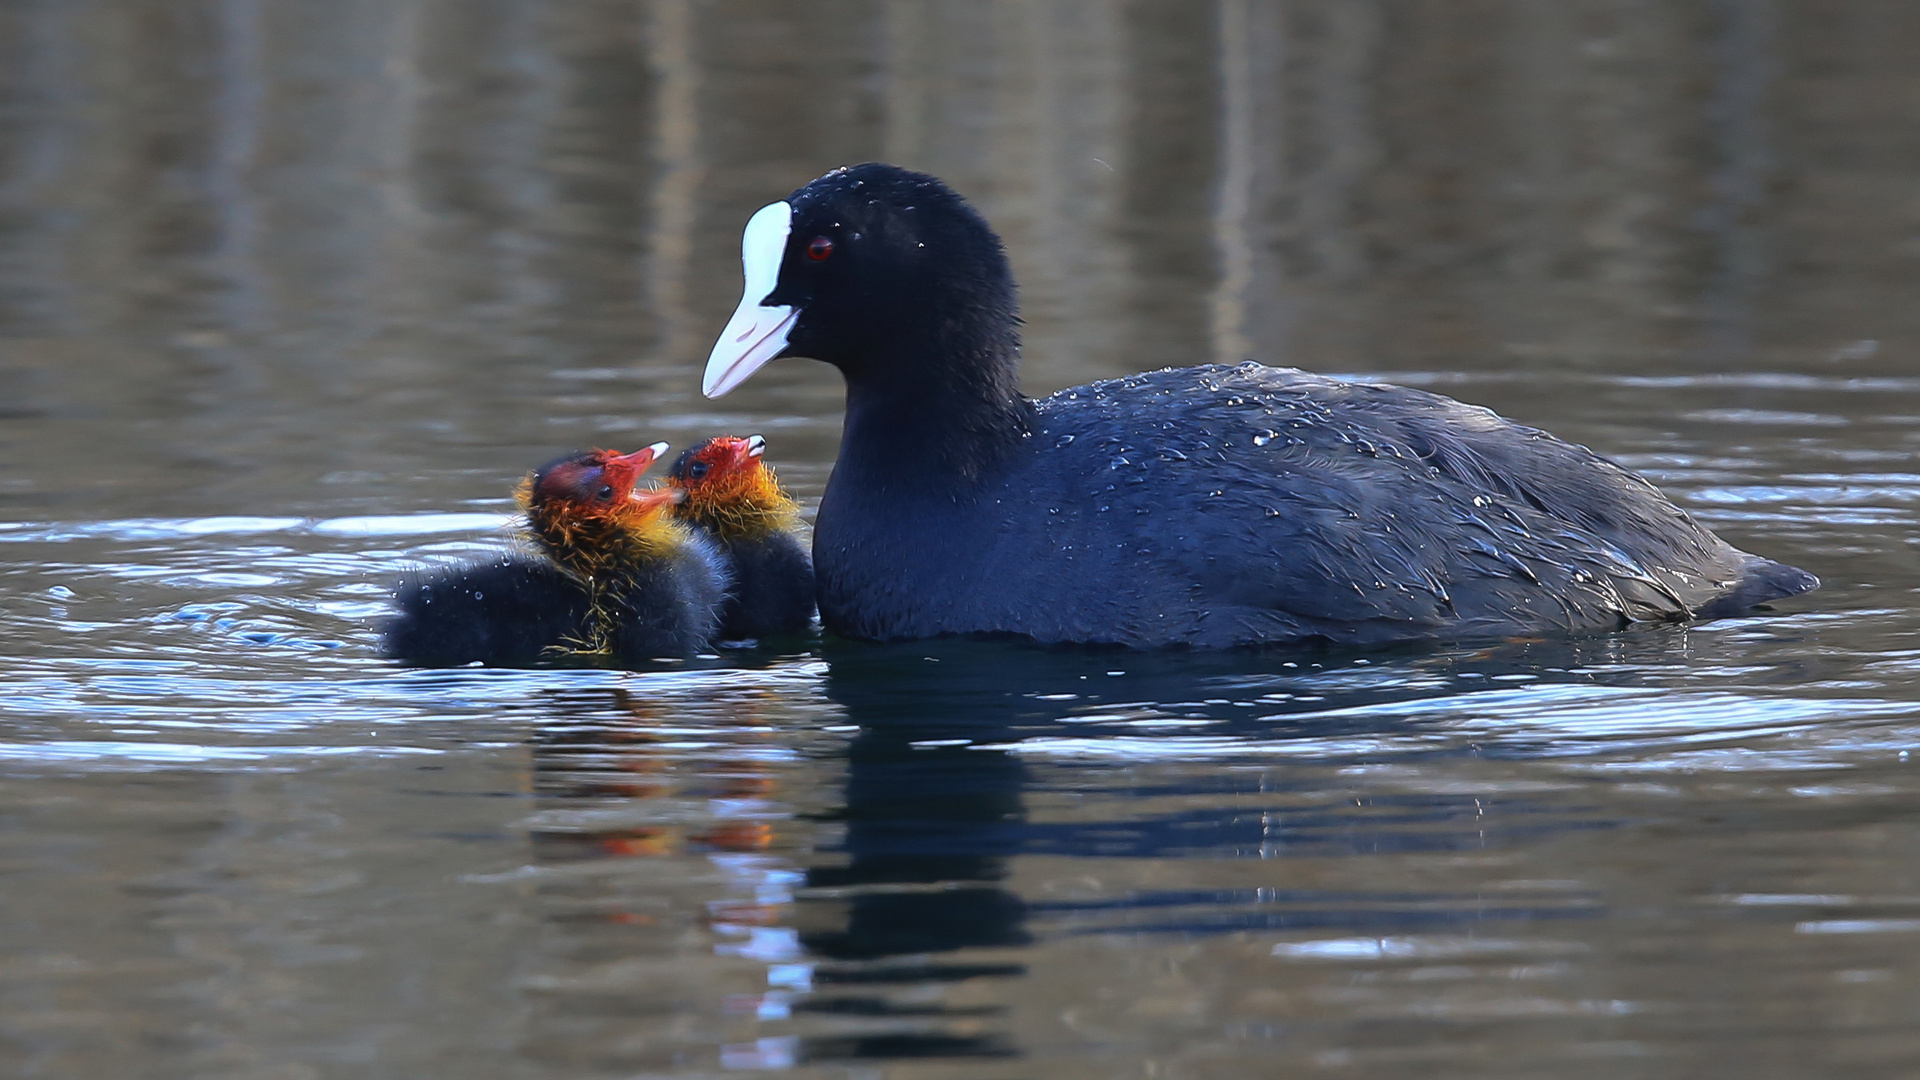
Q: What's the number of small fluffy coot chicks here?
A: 2